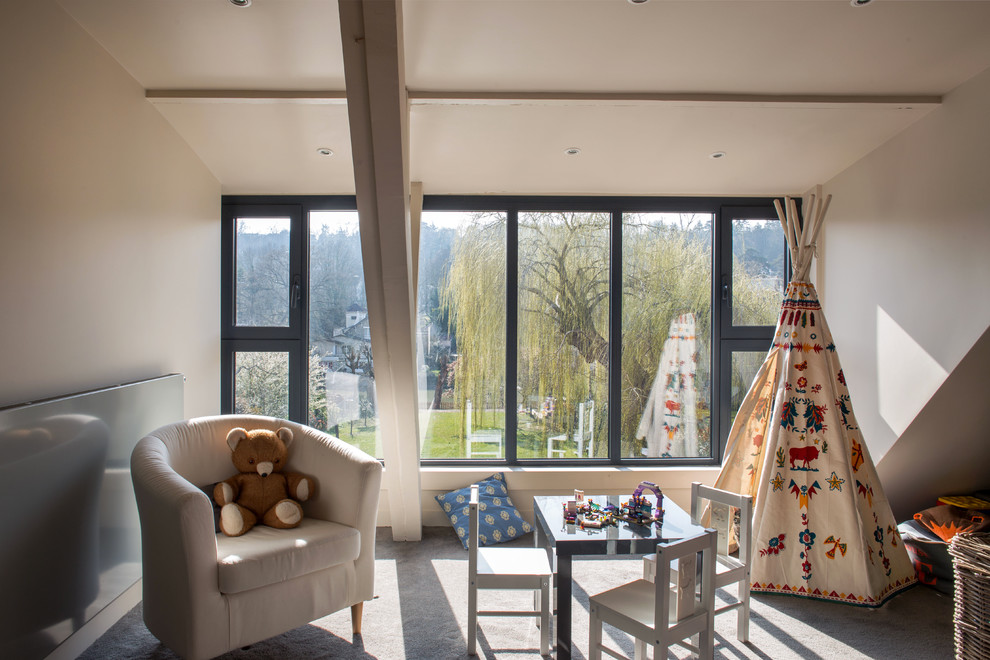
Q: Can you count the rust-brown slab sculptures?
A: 0